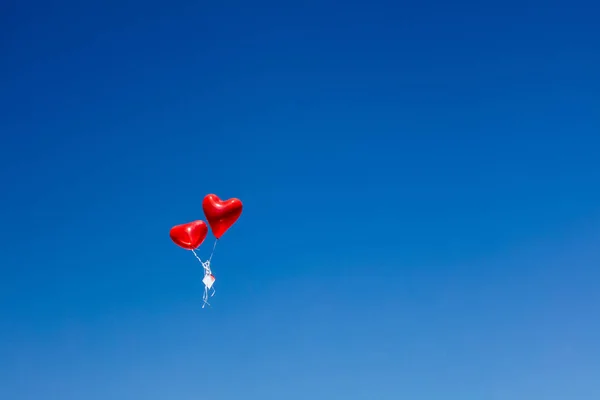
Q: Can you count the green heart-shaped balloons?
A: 0